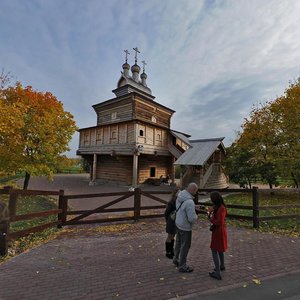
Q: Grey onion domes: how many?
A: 3